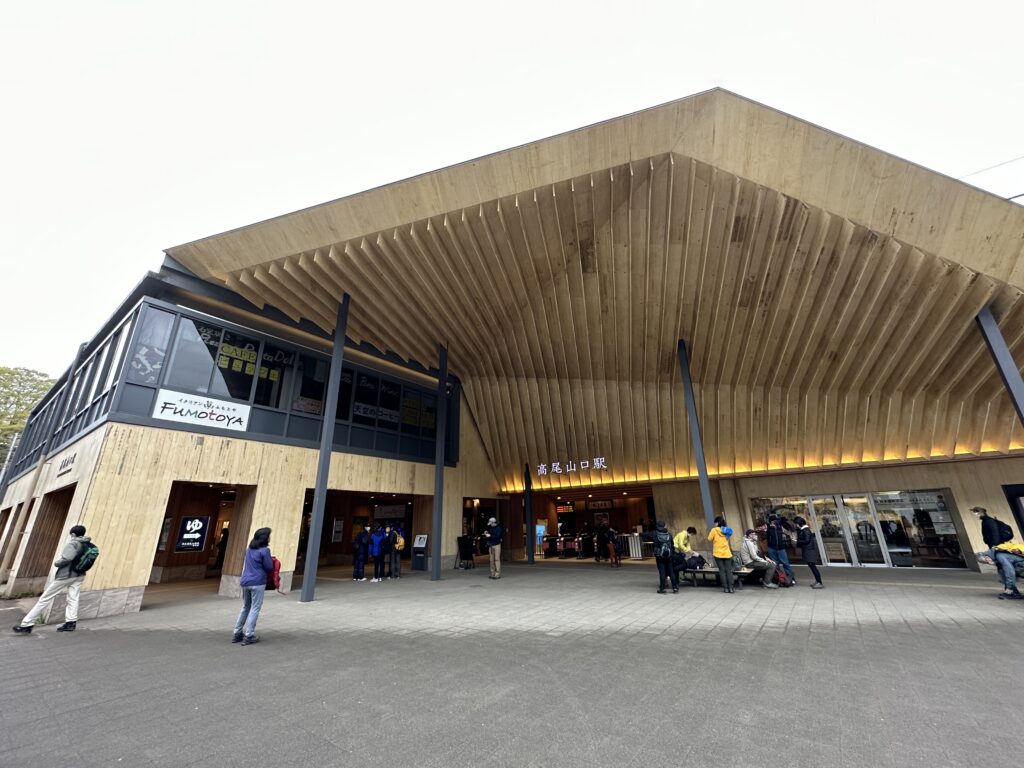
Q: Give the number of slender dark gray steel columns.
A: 5